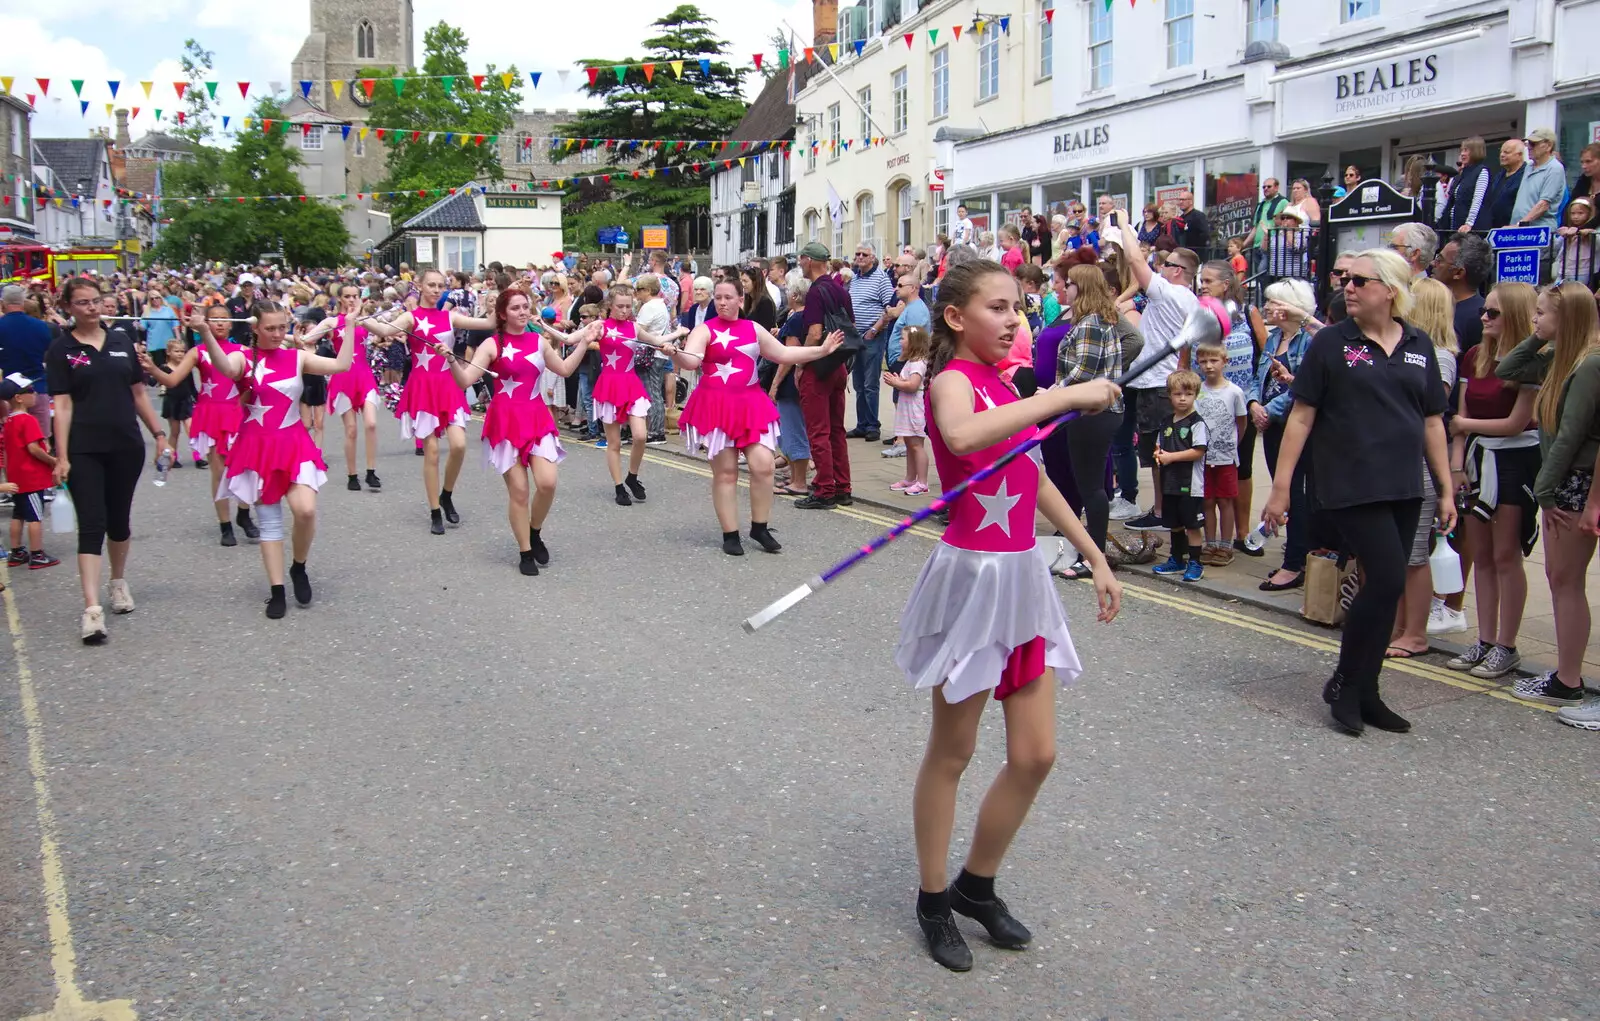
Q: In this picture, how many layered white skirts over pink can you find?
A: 1